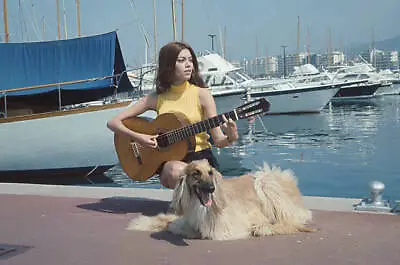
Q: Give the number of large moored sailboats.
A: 1